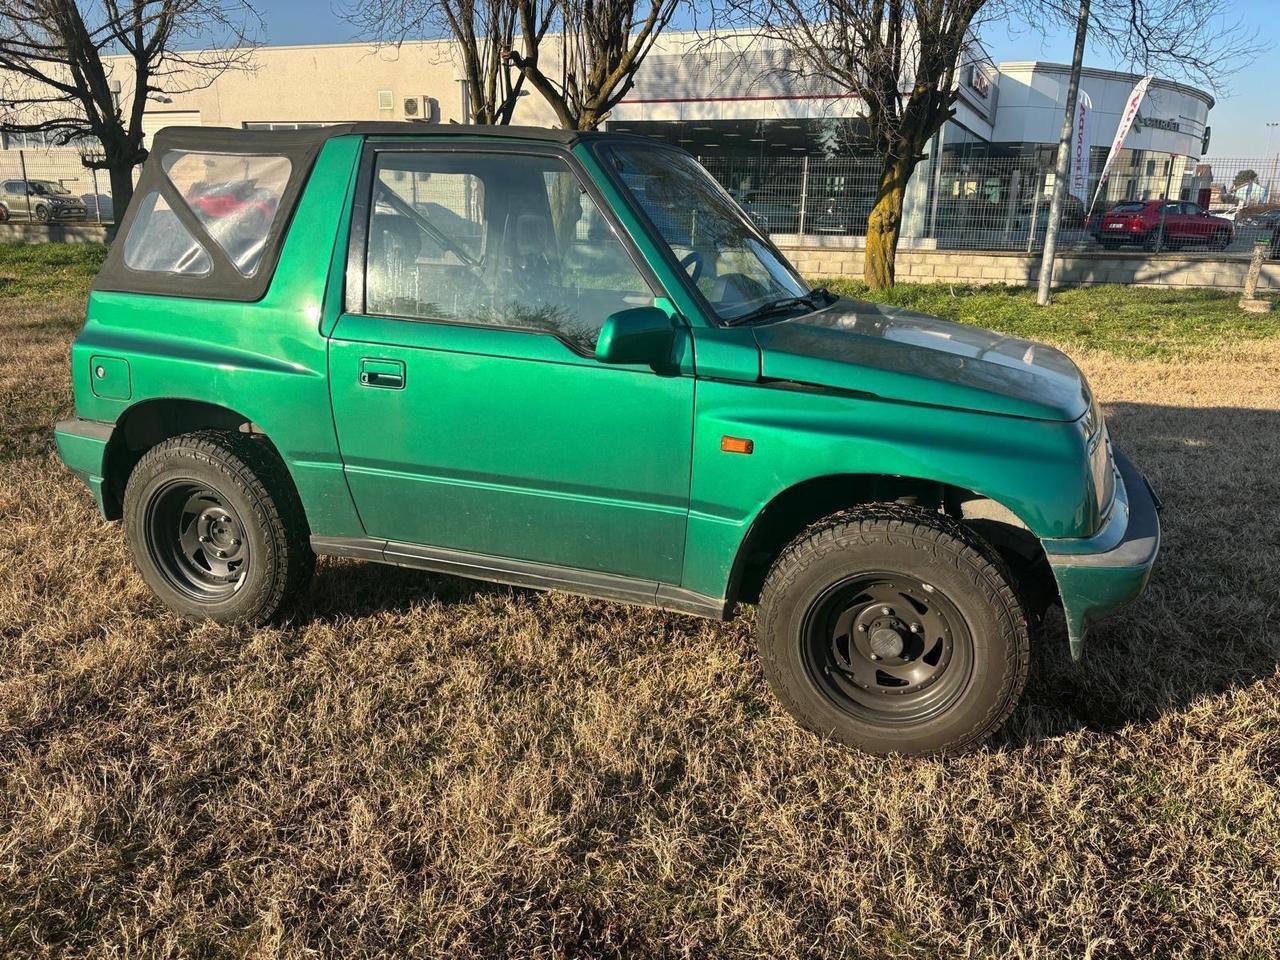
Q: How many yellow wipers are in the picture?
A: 0